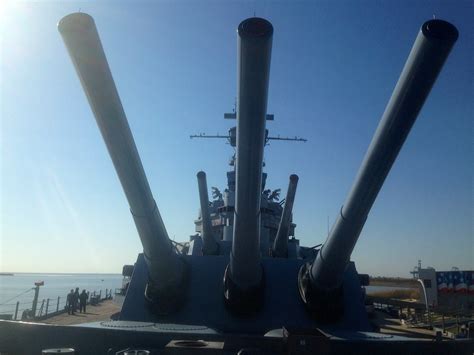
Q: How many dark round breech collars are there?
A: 3